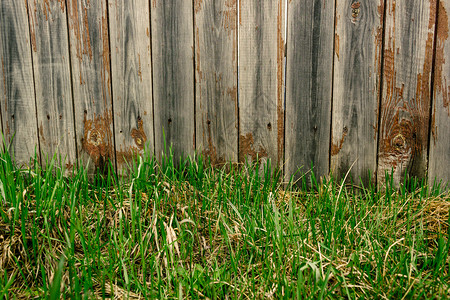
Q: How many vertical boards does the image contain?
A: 11